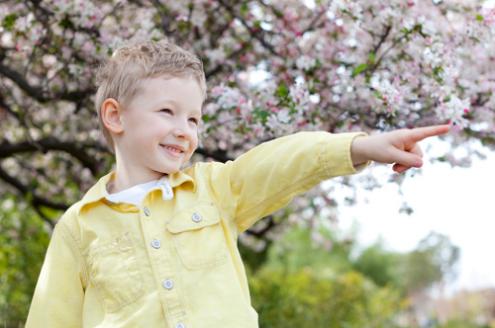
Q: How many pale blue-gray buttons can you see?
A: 5